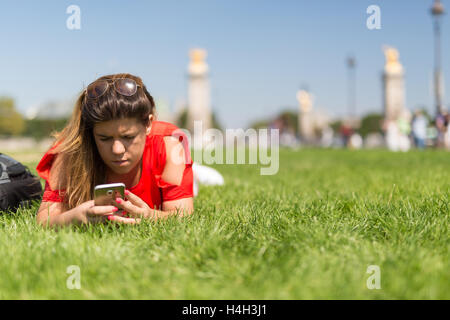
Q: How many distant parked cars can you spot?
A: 0